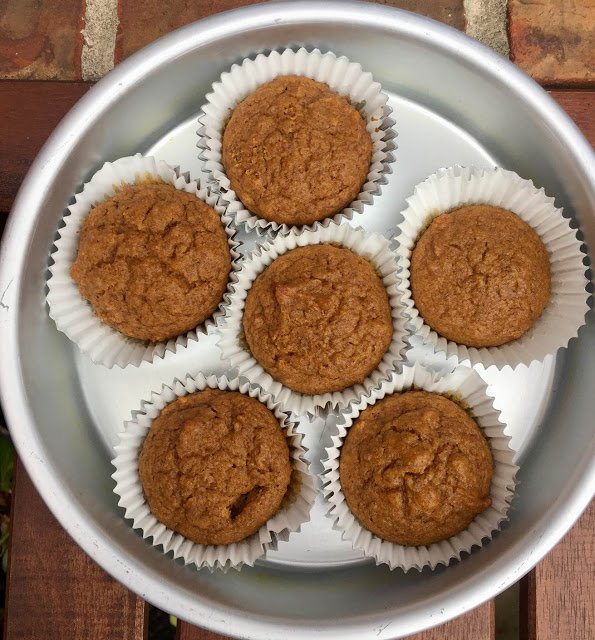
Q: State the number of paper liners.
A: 6